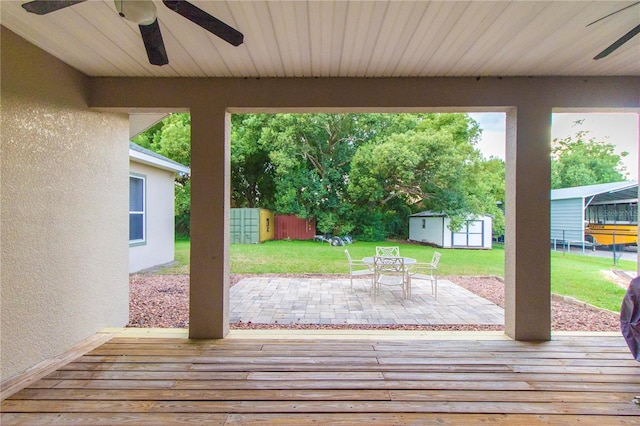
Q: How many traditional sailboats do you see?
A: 0